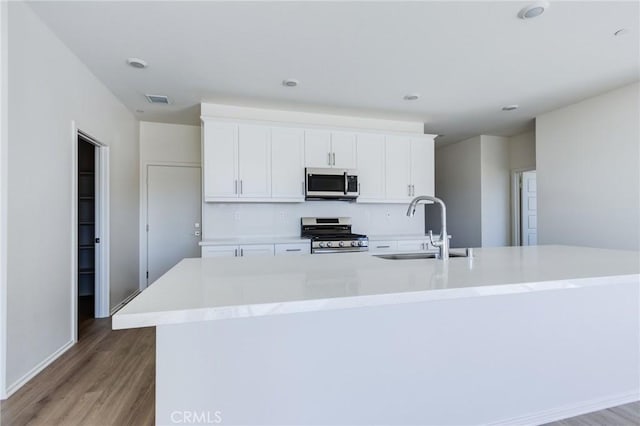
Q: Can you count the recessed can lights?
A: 5